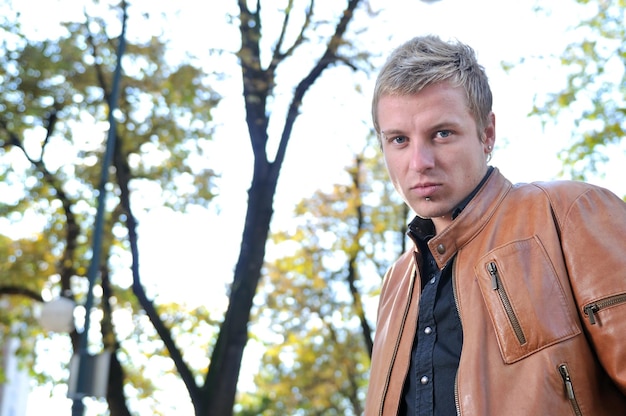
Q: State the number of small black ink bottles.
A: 0